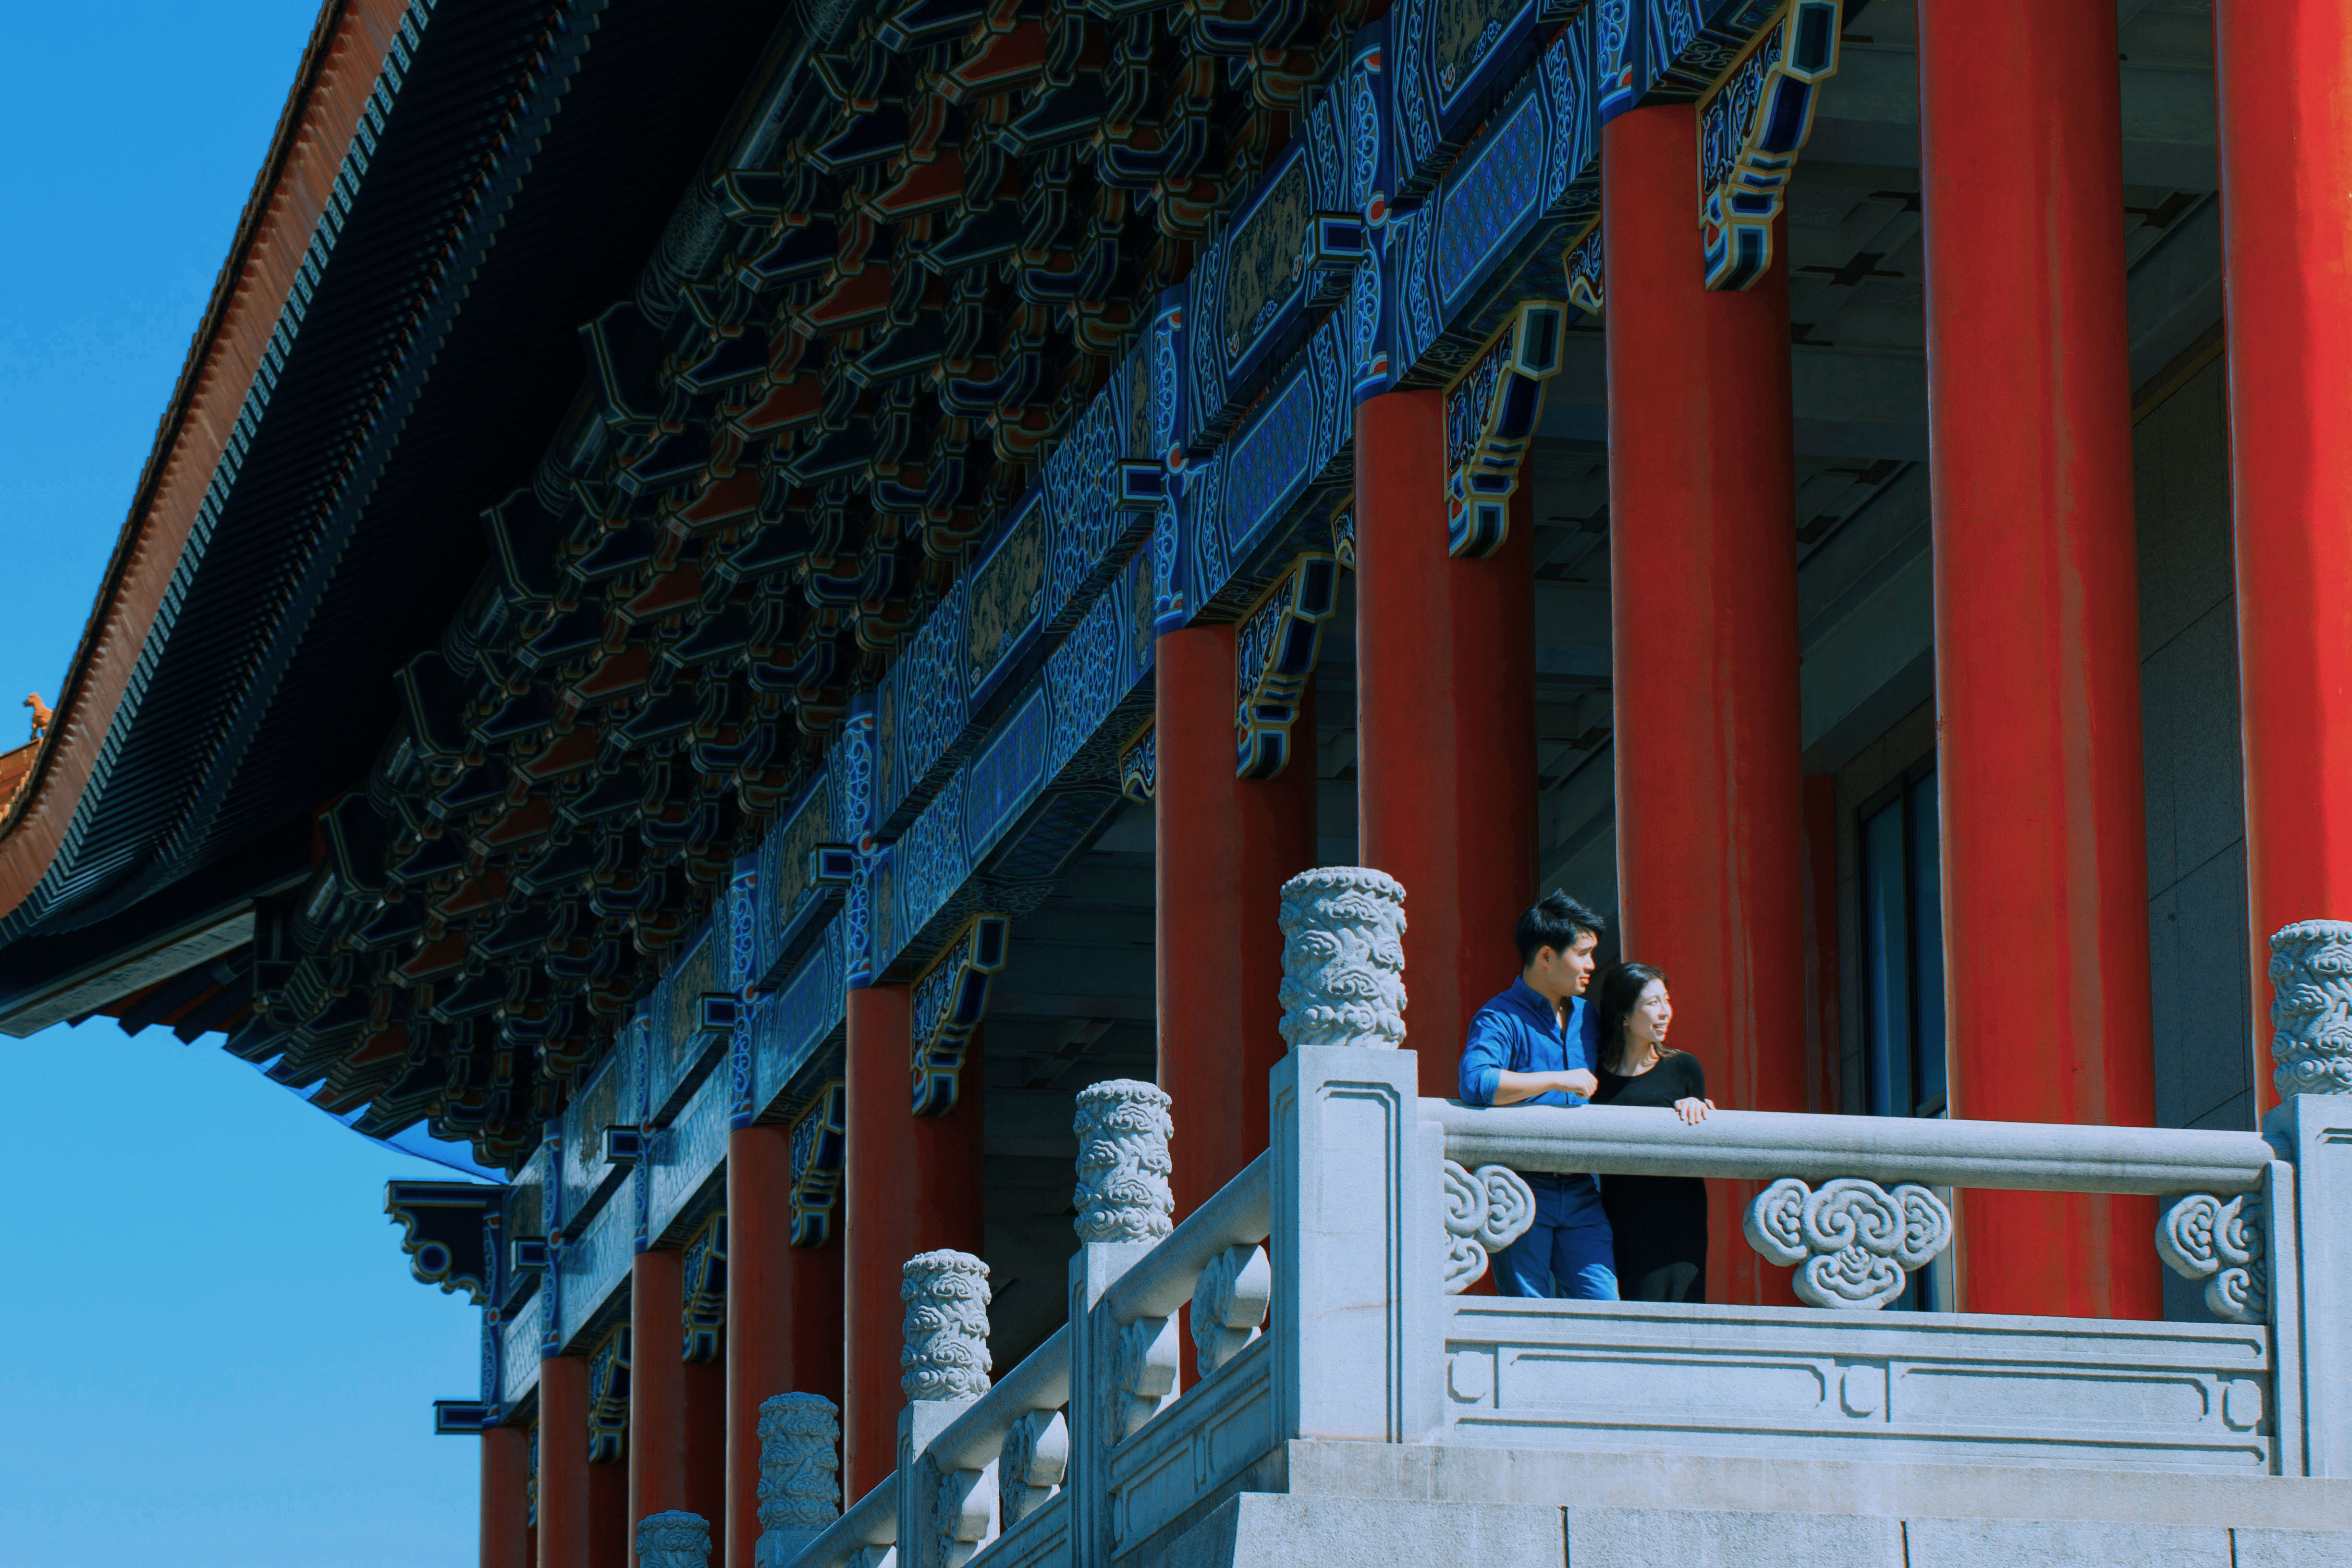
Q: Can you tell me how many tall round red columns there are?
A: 10